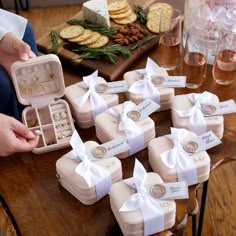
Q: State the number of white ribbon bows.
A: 7